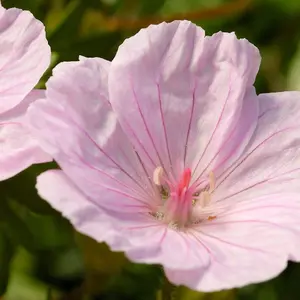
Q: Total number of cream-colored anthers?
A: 3